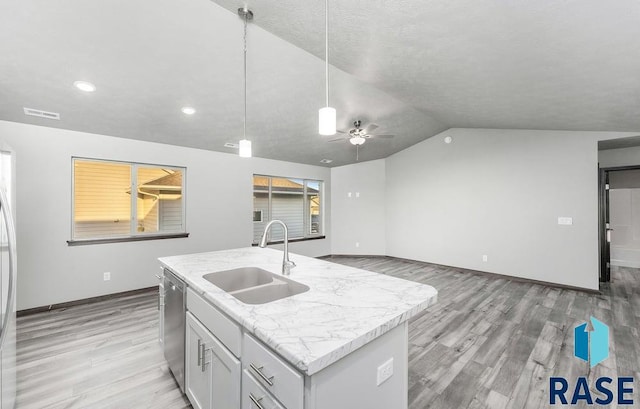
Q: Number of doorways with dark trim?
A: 1